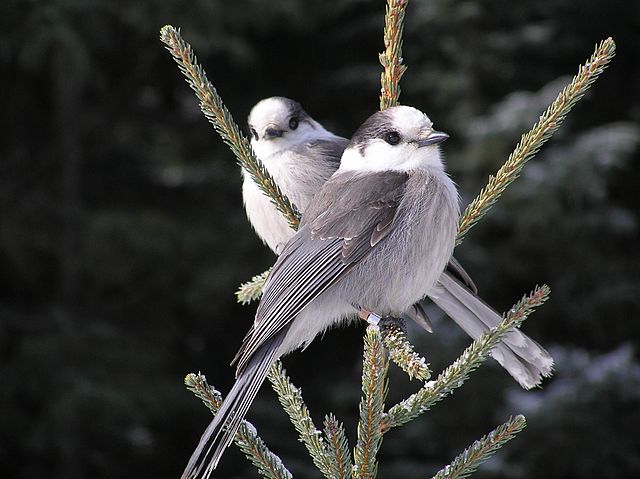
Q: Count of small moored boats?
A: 0